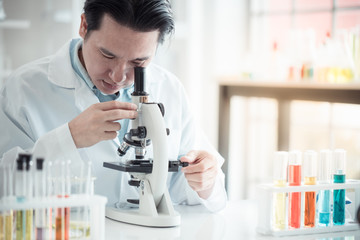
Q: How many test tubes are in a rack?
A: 5